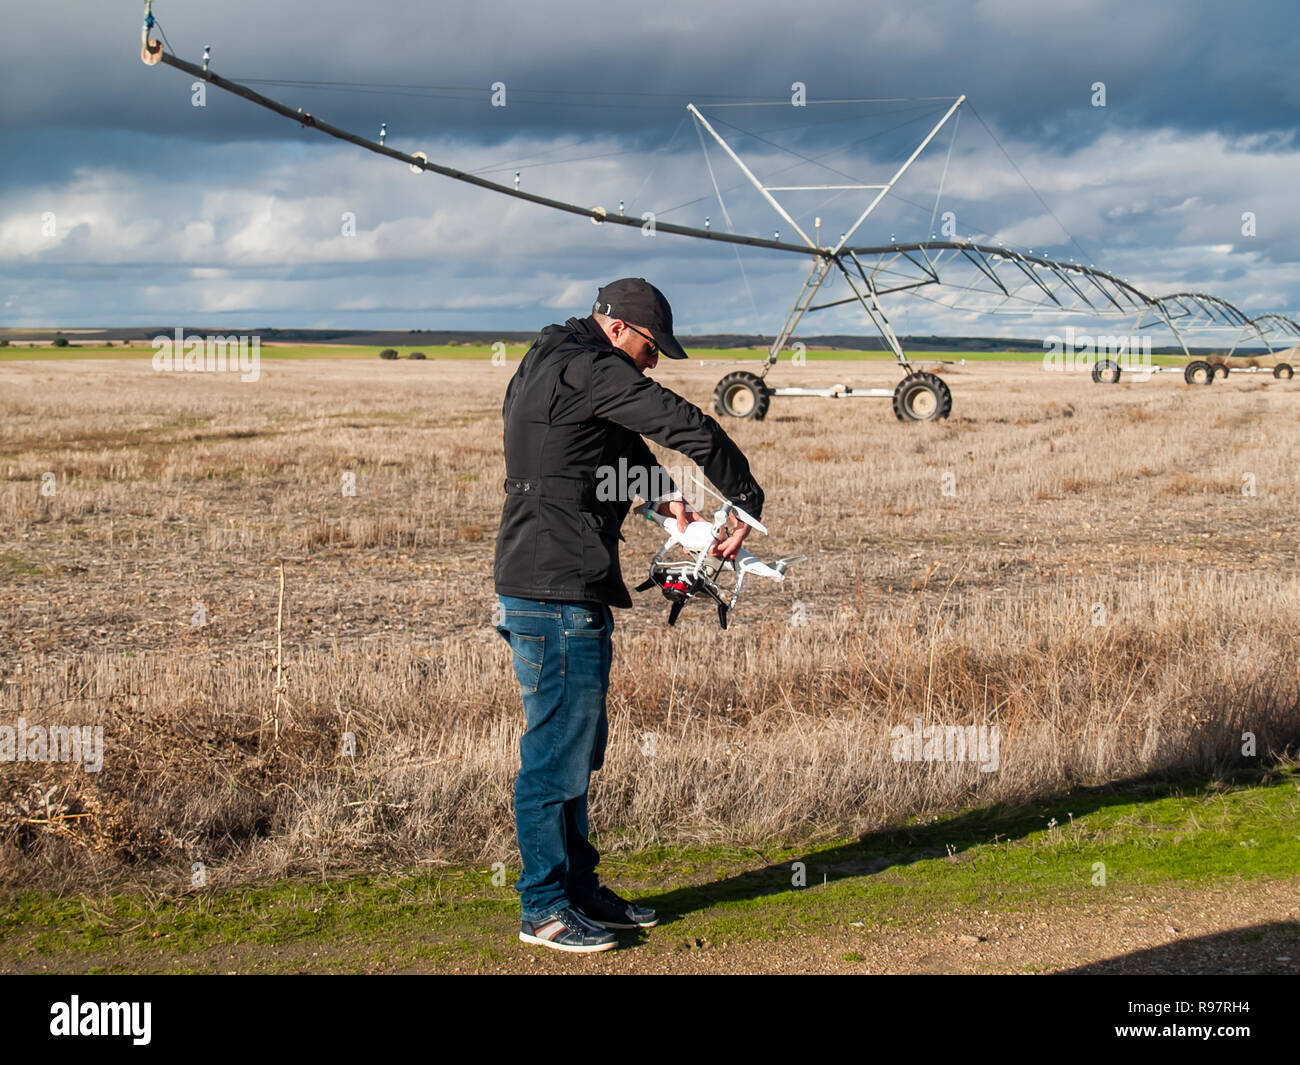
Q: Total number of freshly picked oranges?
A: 0